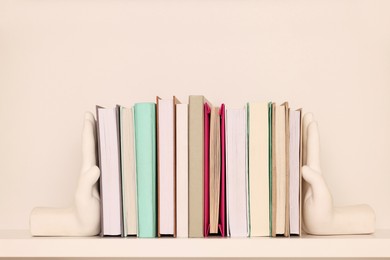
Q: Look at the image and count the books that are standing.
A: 11